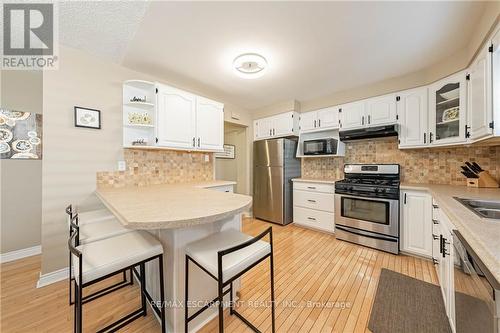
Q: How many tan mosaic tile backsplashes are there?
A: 2